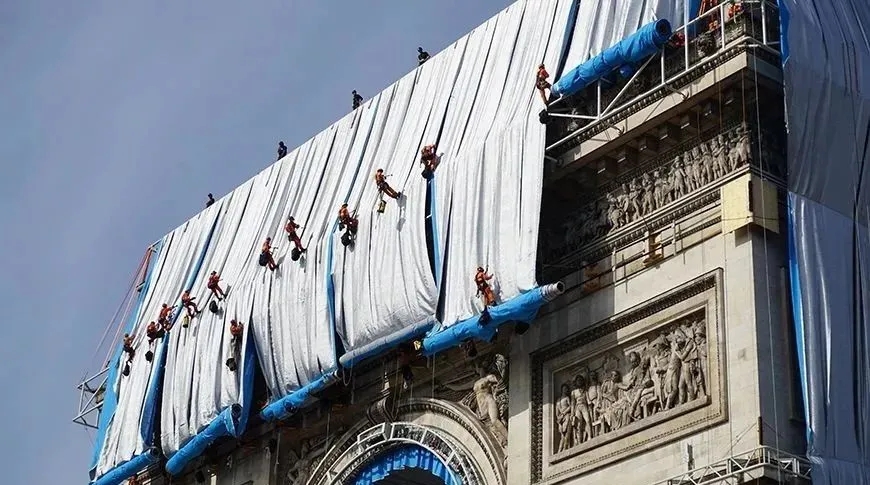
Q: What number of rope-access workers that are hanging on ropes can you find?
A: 13